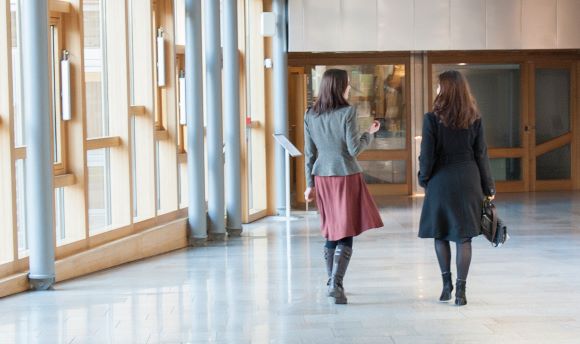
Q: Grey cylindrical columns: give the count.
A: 5